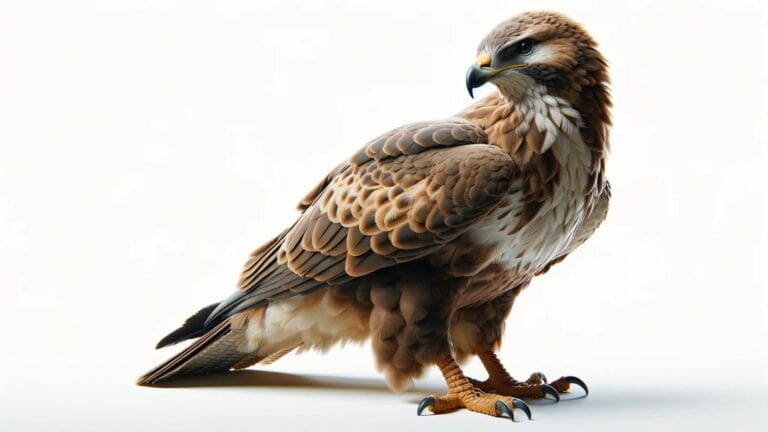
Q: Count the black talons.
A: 6